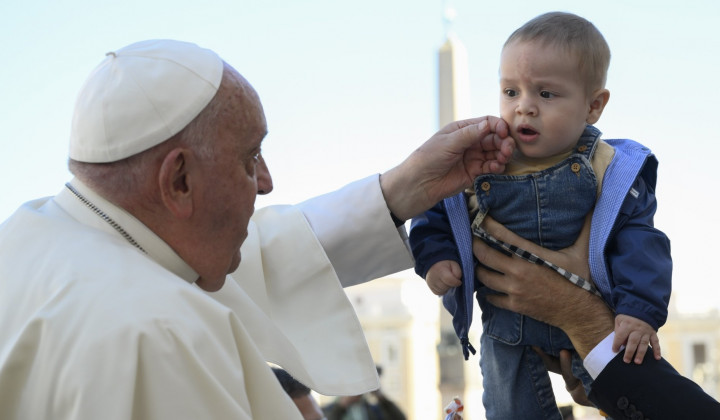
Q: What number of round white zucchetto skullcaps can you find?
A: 1